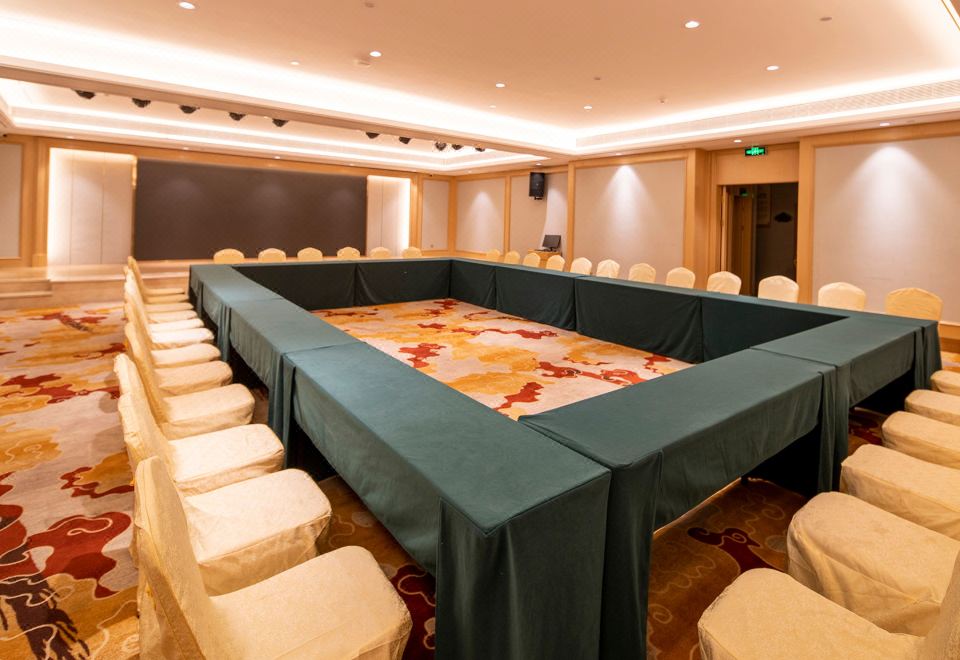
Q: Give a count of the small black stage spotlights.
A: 10